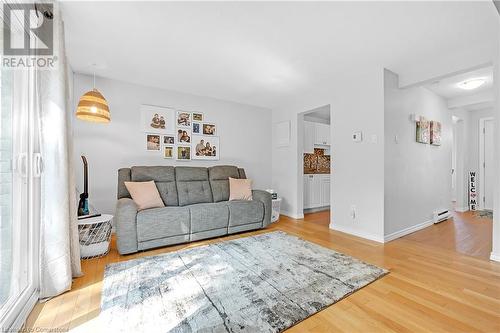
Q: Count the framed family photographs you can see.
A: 11